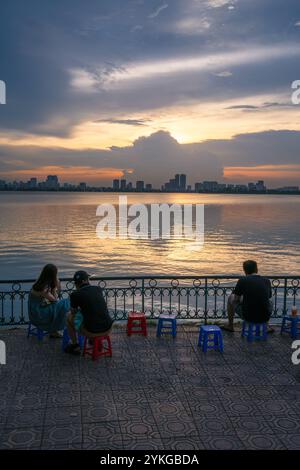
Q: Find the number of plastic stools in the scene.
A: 8